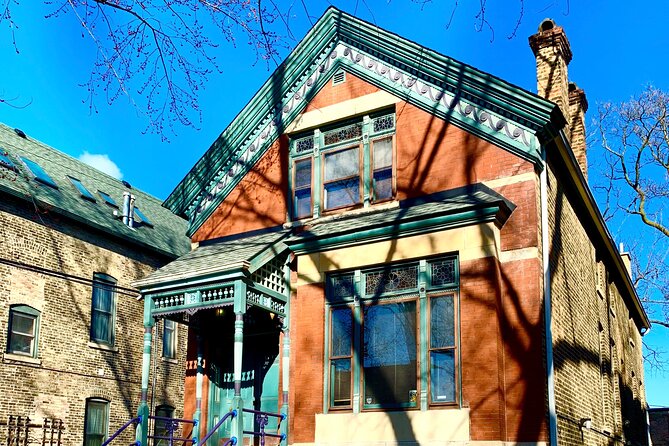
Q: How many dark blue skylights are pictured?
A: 5